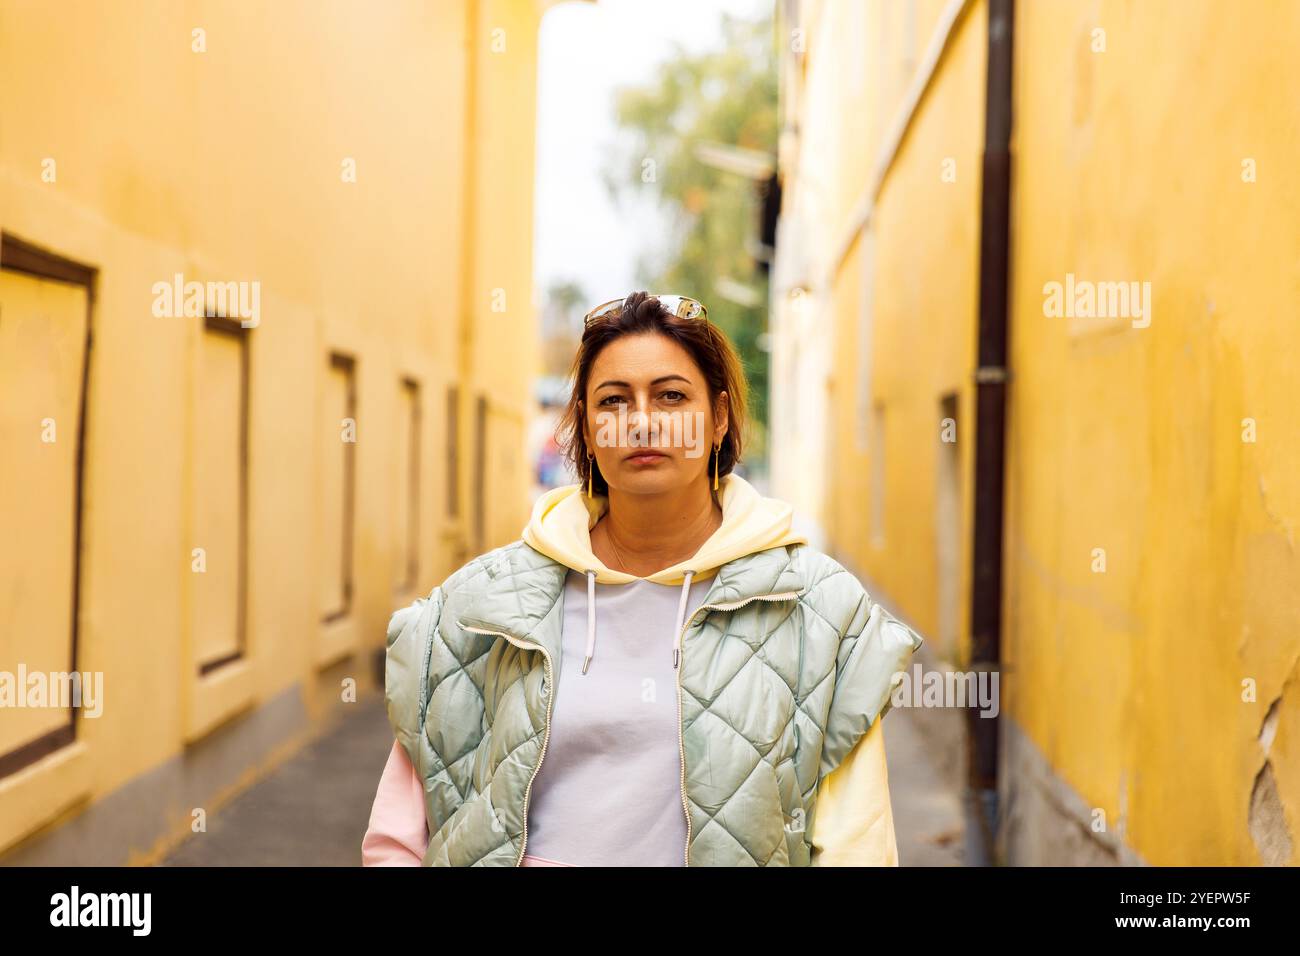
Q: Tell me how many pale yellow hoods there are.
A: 1